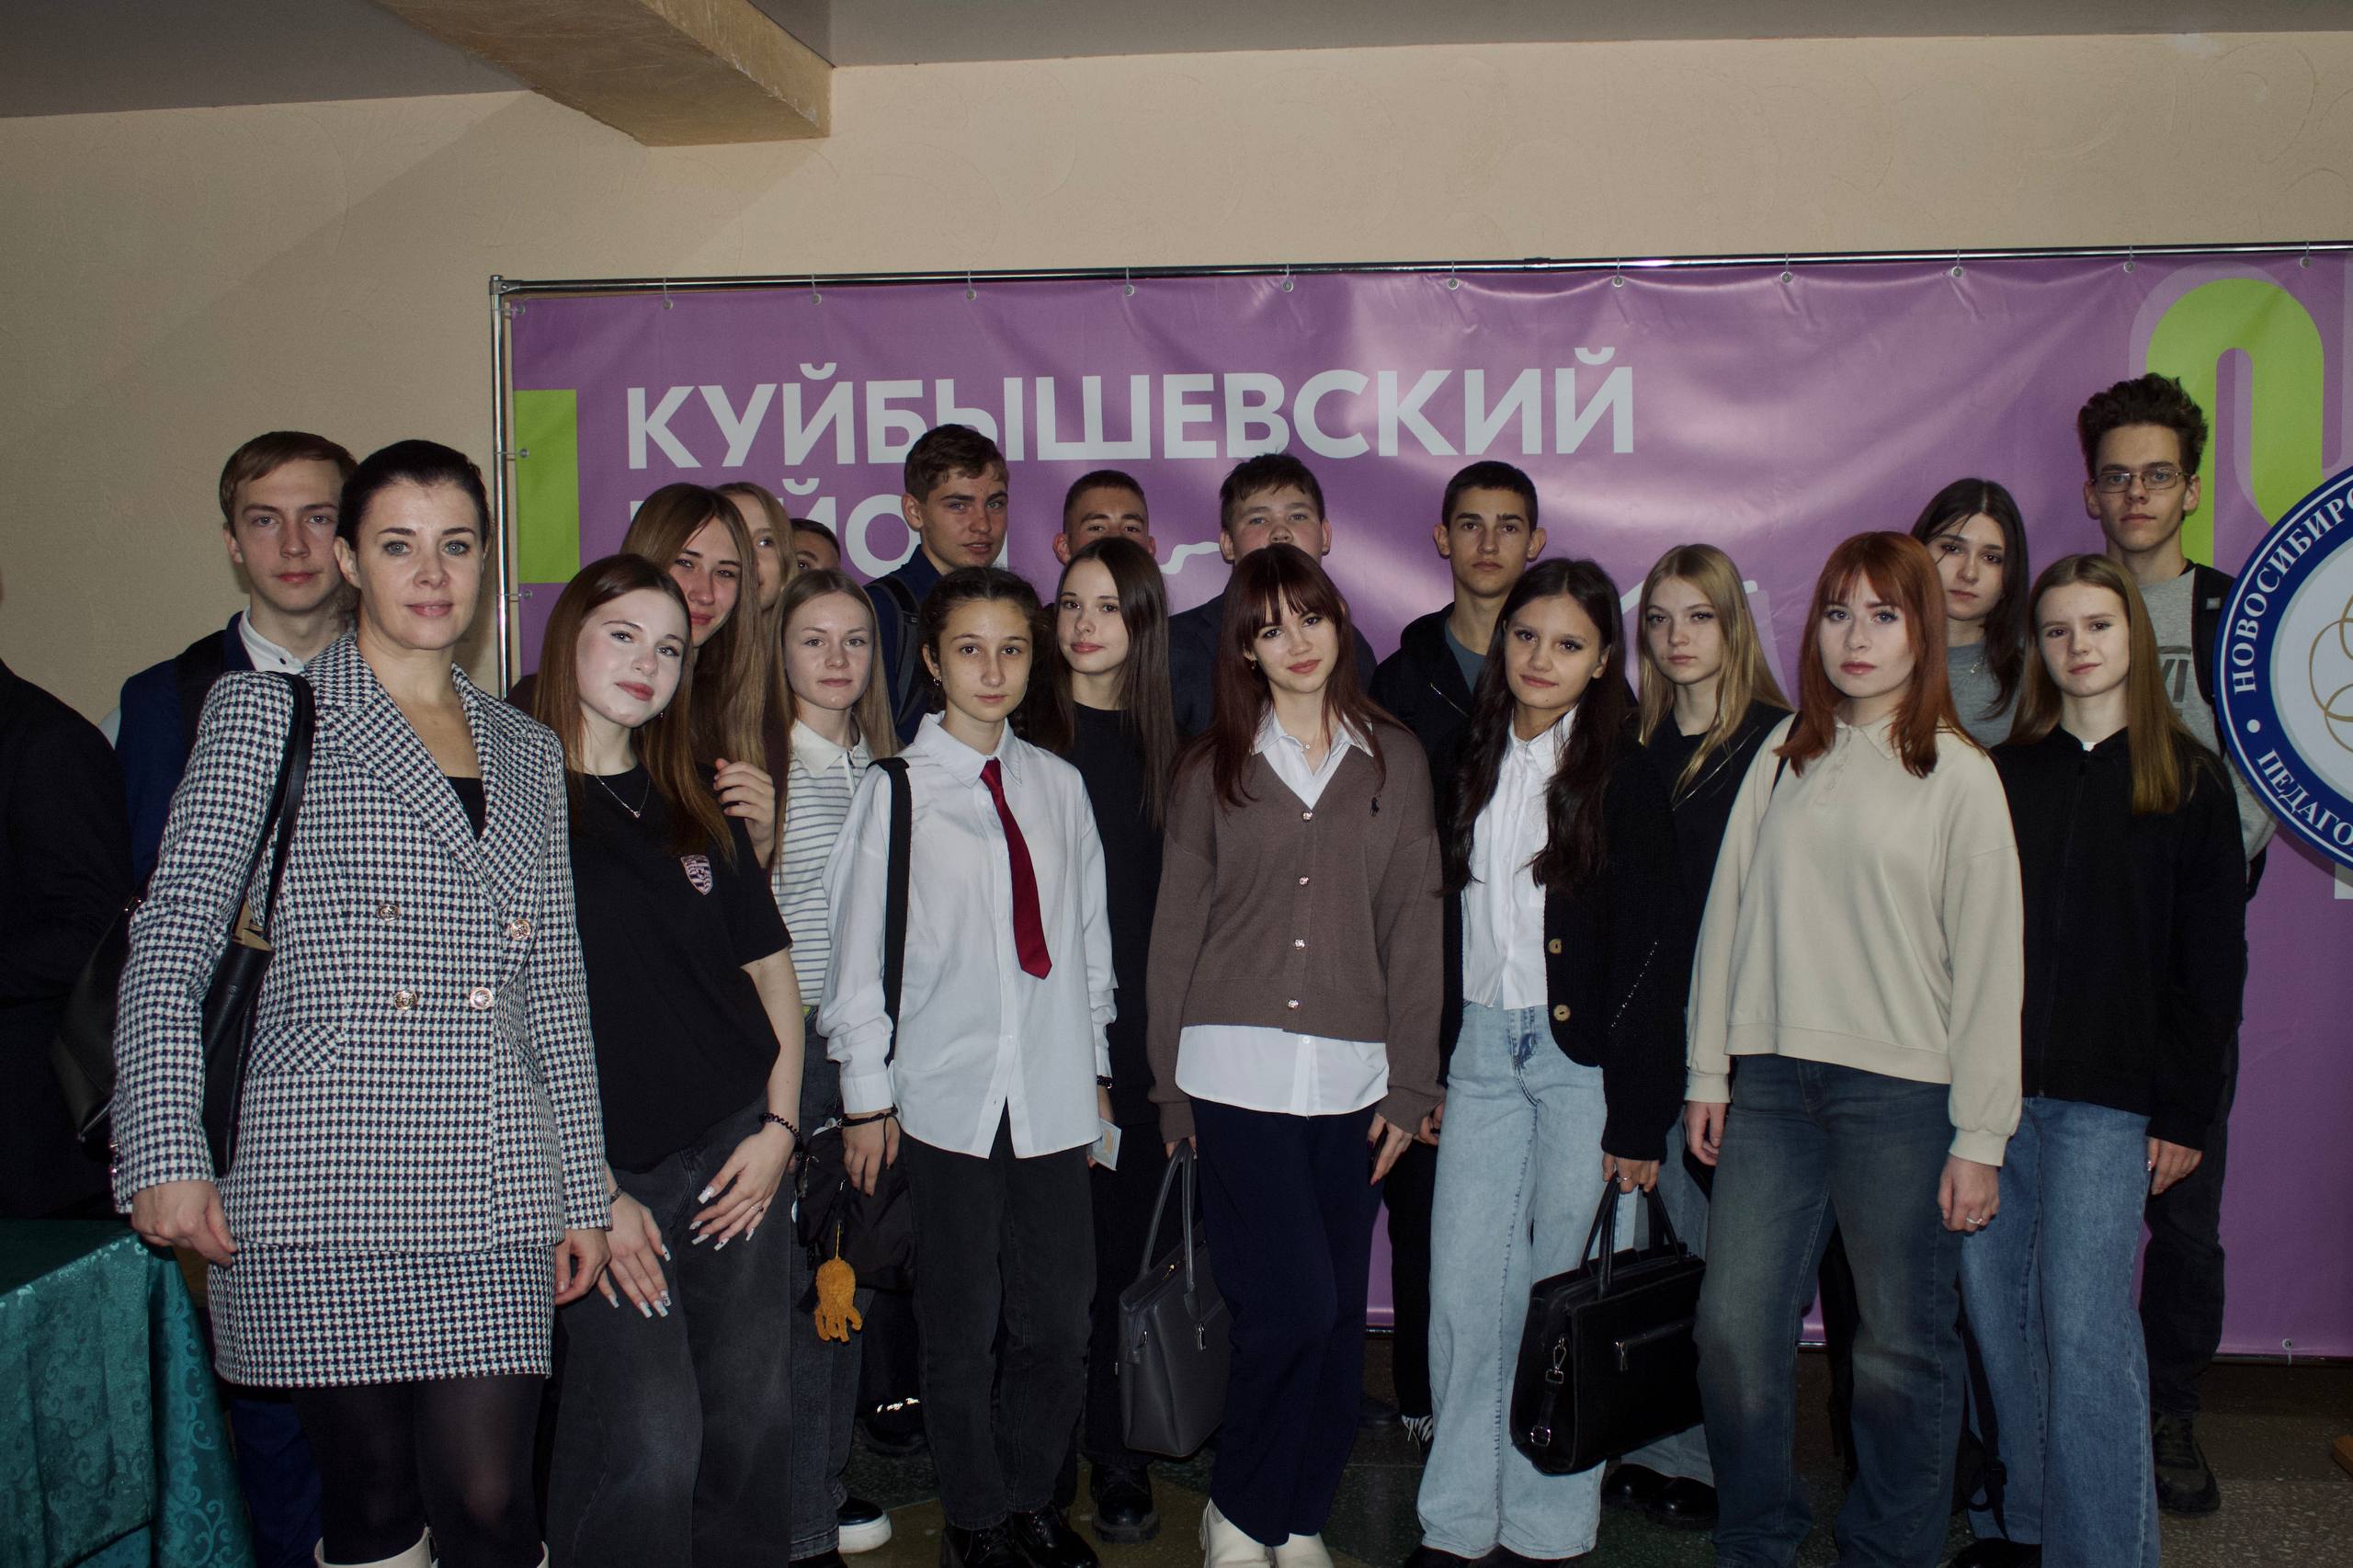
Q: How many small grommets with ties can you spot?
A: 15